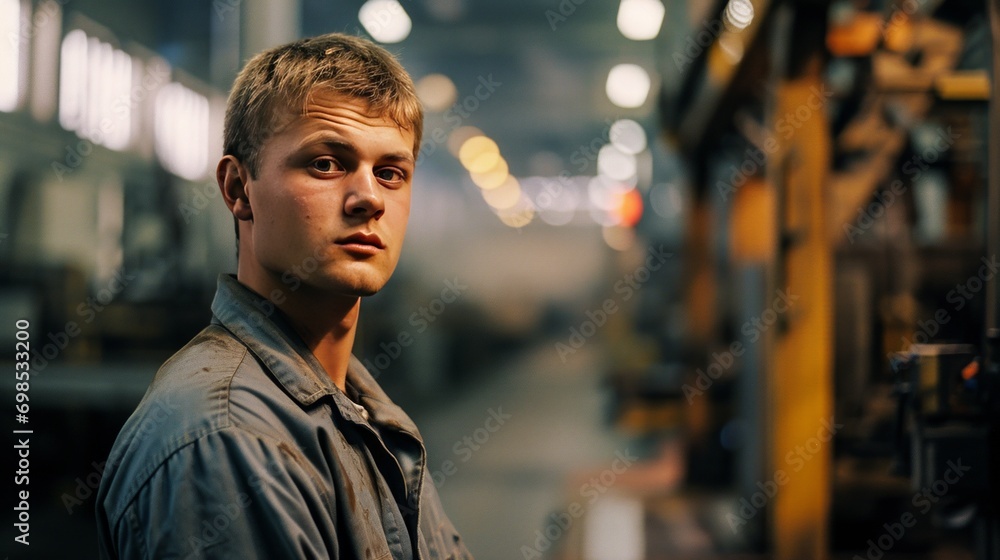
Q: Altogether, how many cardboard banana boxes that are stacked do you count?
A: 0